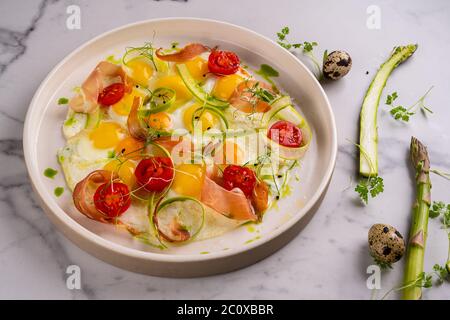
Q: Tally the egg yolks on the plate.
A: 12